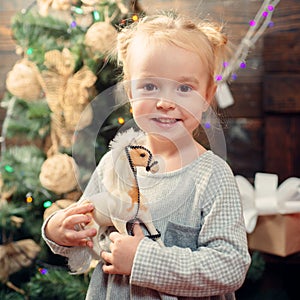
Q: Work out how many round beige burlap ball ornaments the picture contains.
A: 3